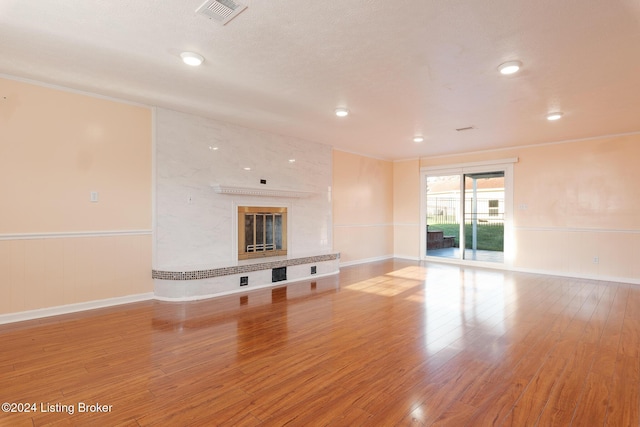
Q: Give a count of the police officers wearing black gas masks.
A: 0